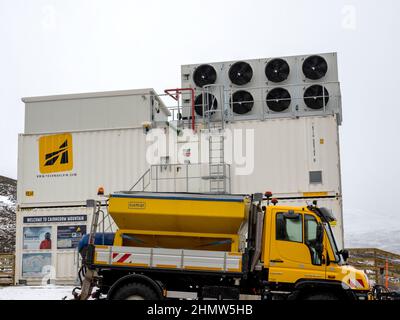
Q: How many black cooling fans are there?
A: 8